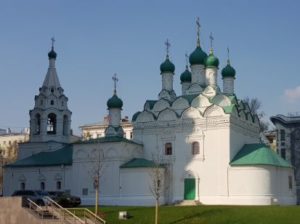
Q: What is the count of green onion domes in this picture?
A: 7